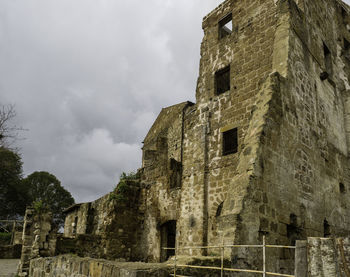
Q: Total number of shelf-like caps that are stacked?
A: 0